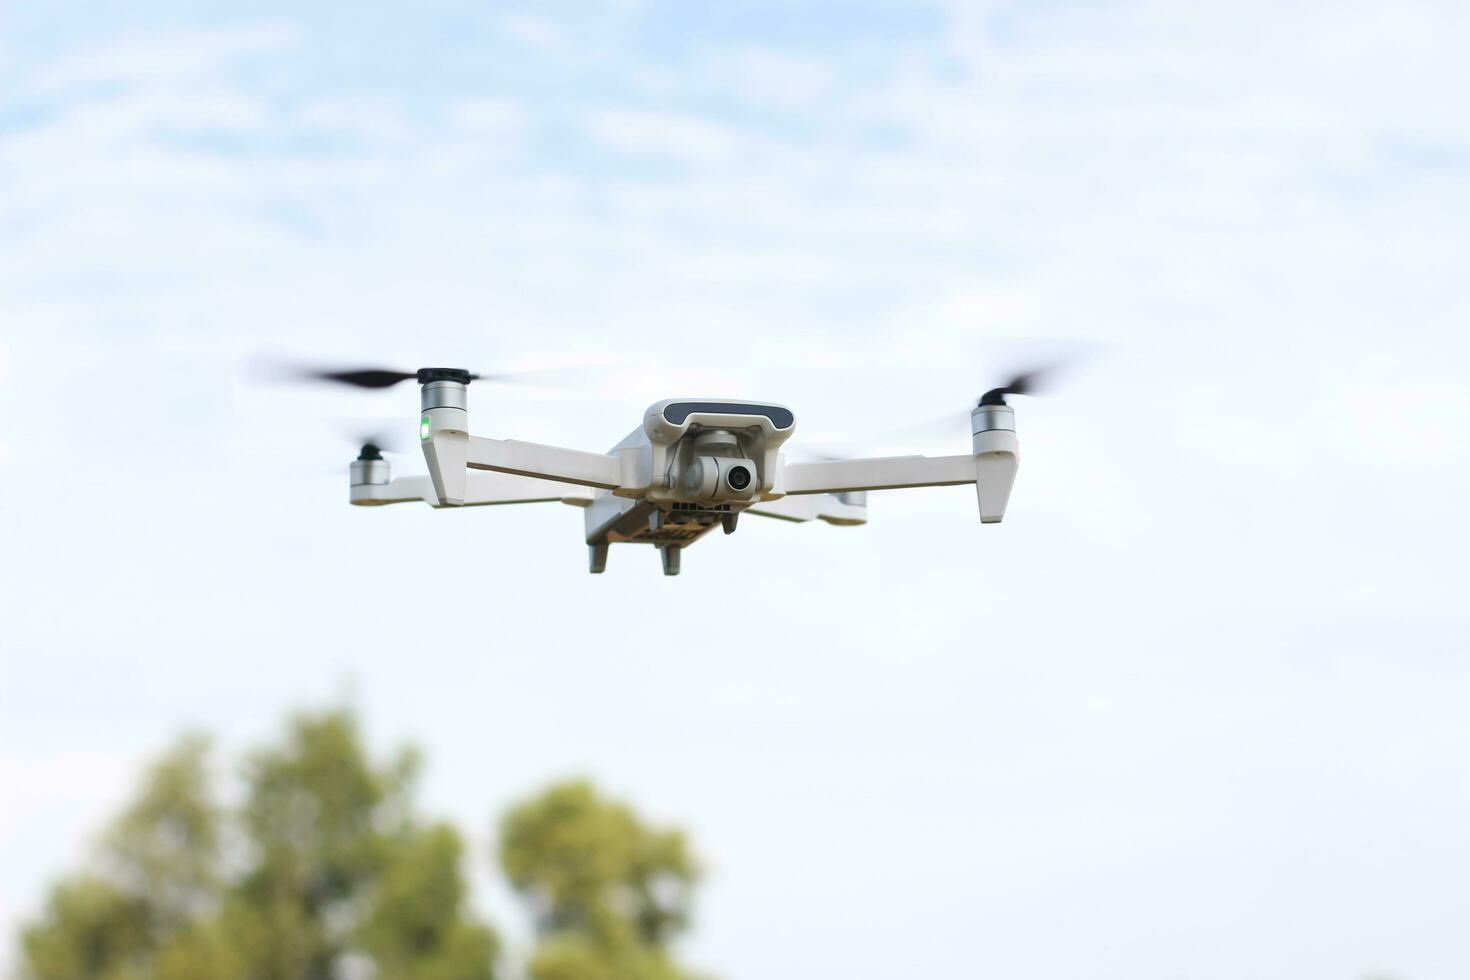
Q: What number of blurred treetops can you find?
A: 2